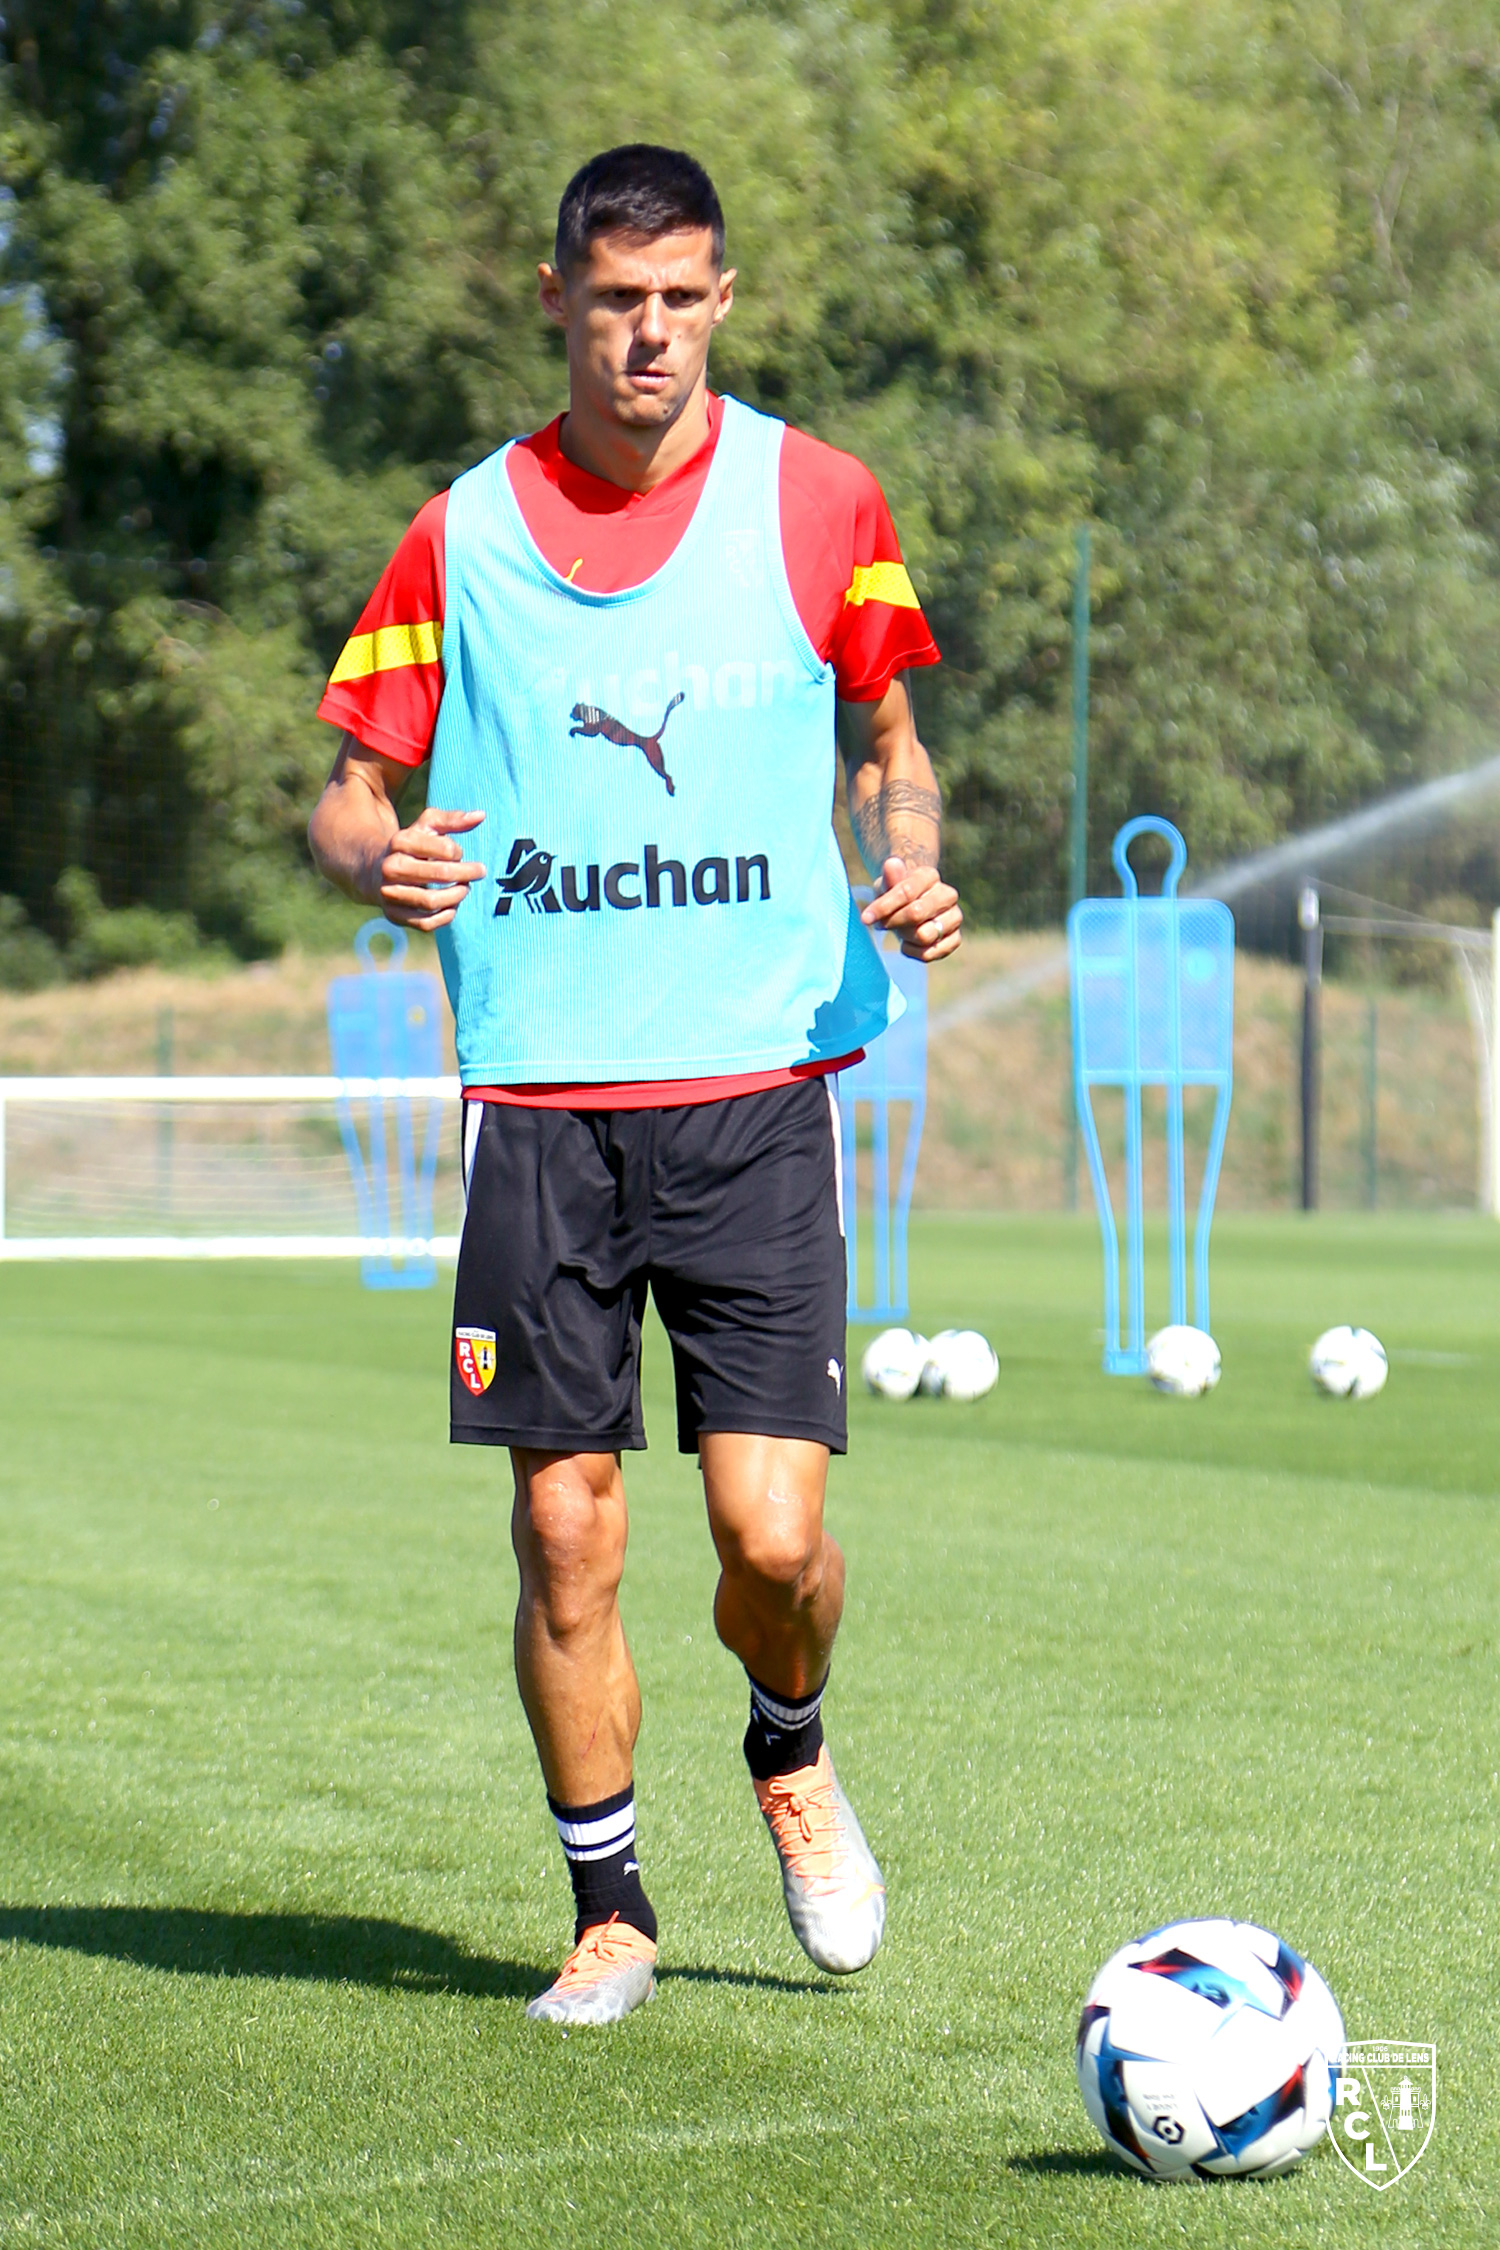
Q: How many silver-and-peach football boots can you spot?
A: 2